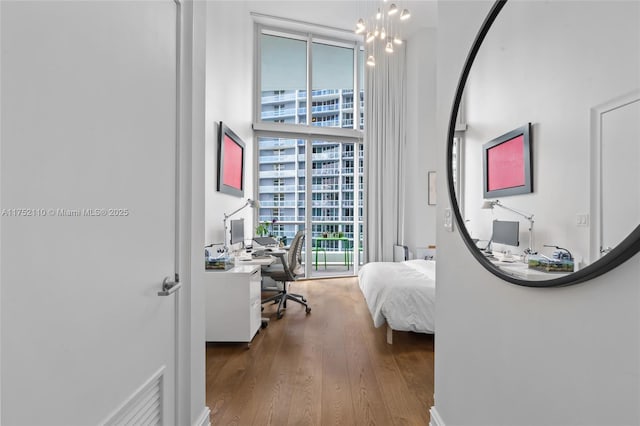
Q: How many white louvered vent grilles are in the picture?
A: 1